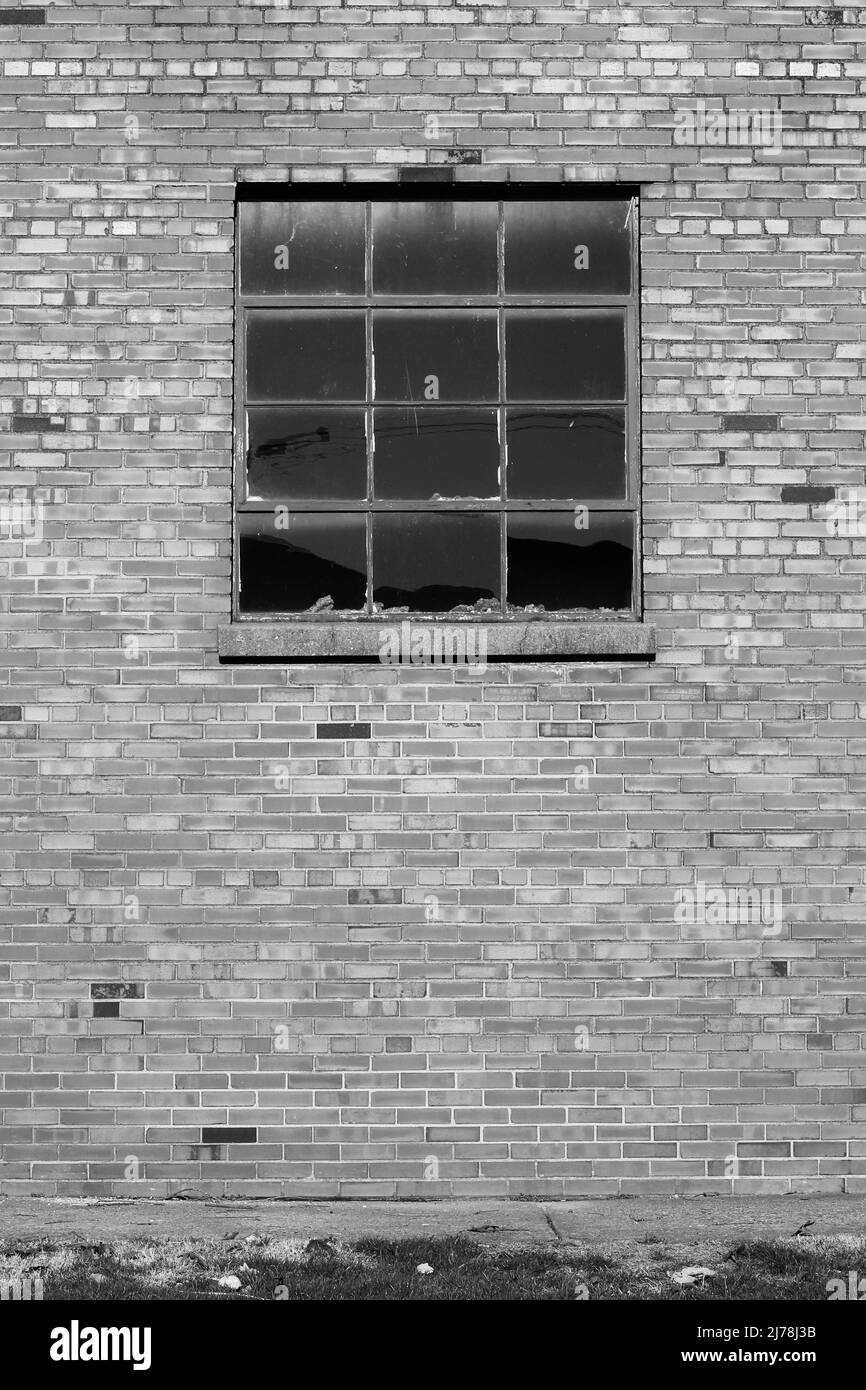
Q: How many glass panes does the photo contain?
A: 12